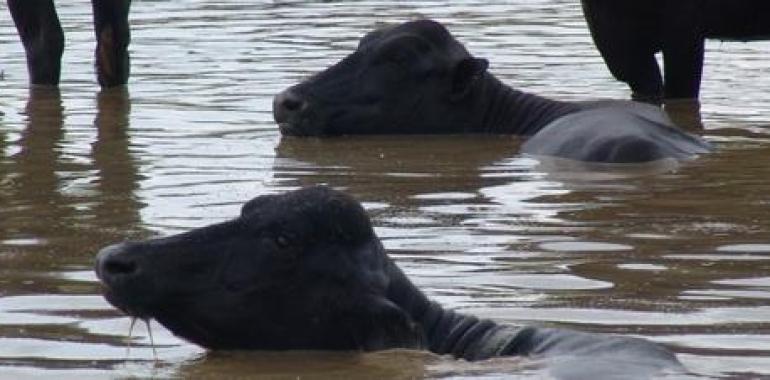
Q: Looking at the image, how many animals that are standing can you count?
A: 2